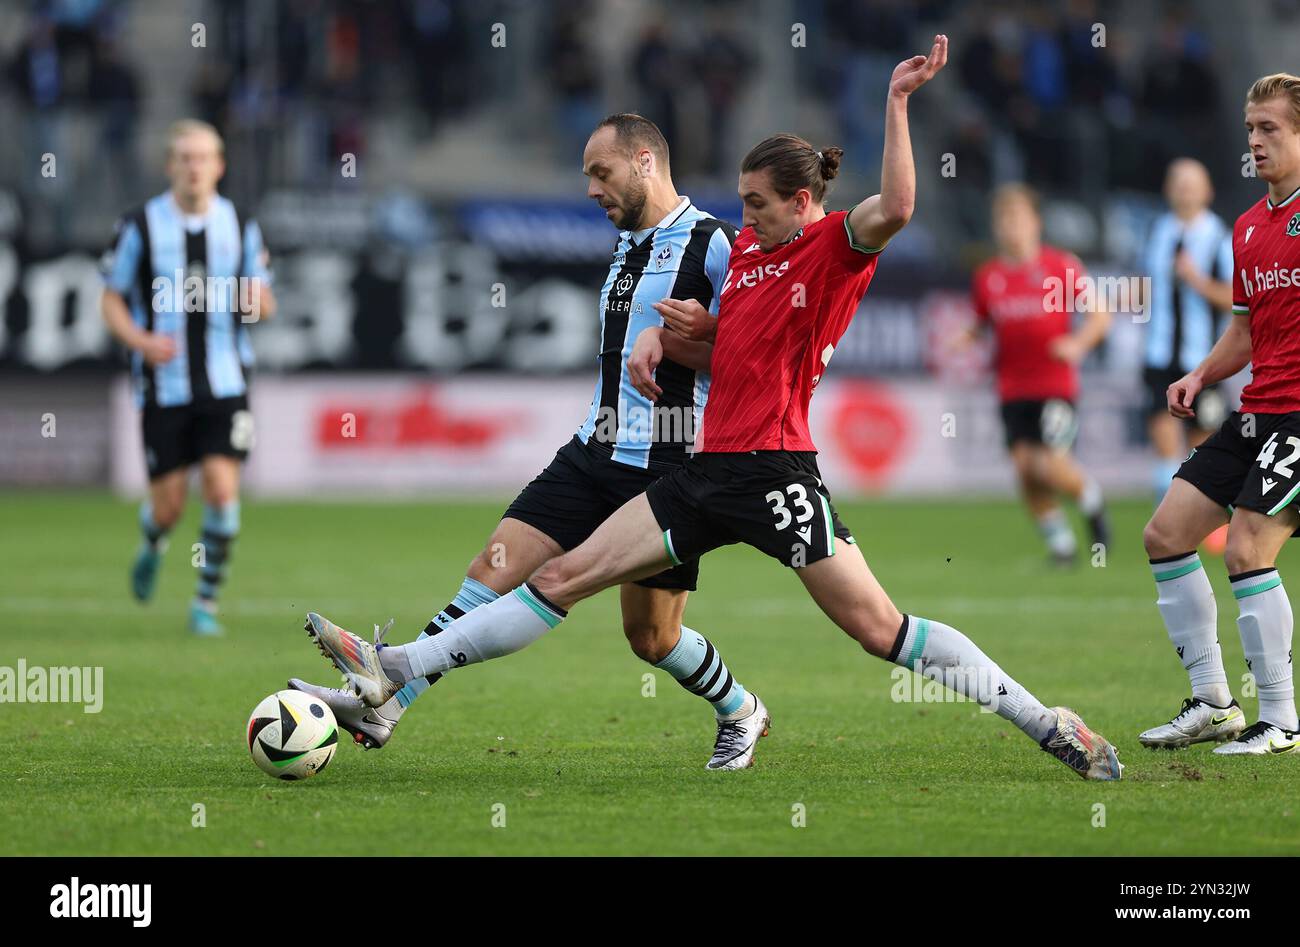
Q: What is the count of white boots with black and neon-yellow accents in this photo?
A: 2